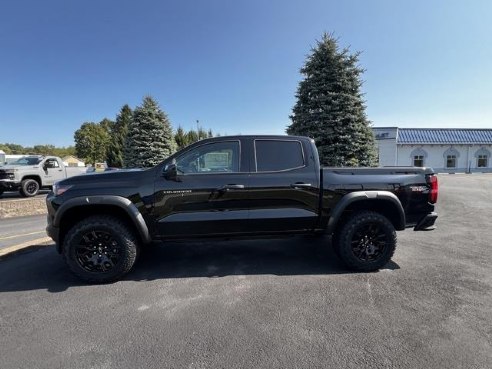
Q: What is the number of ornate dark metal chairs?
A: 0